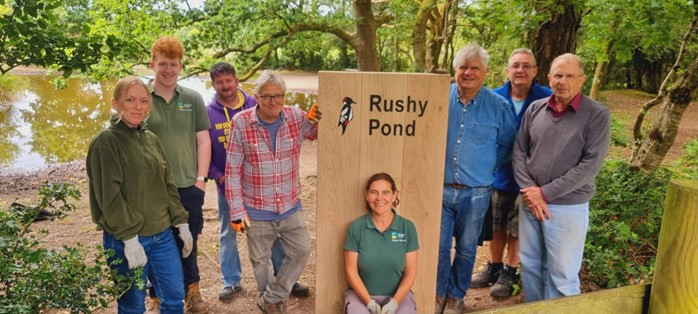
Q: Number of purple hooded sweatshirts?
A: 1